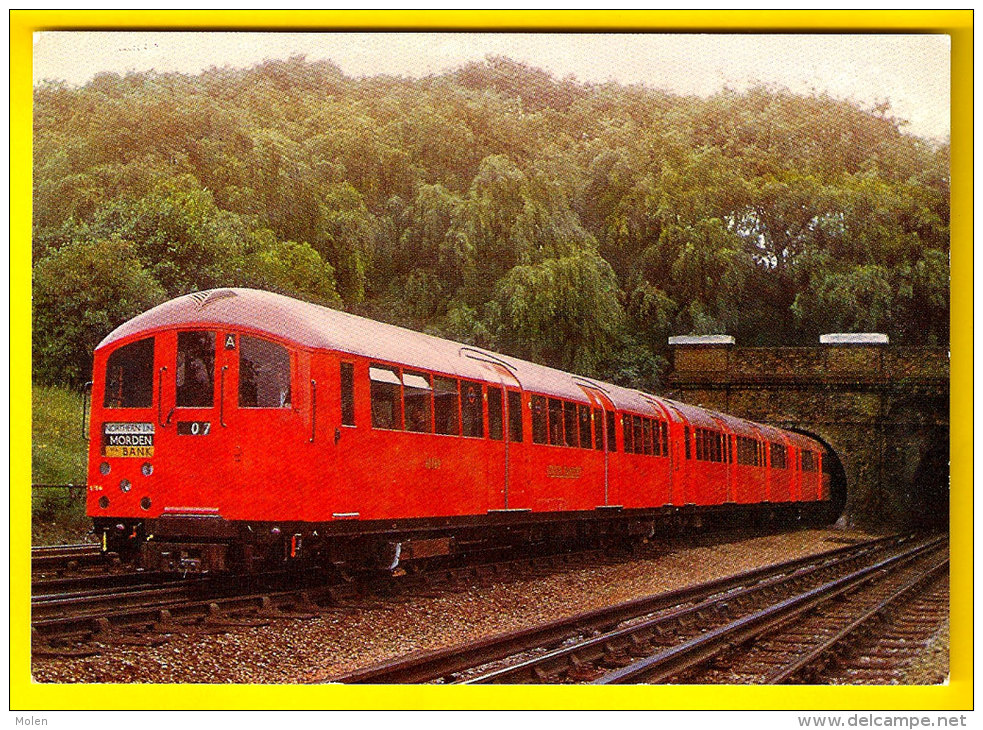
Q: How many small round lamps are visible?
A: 5